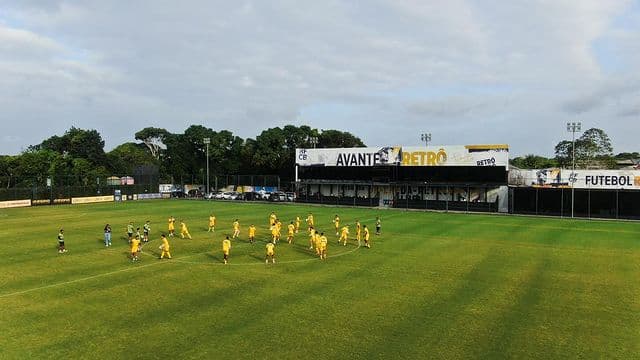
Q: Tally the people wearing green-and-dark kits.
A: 5